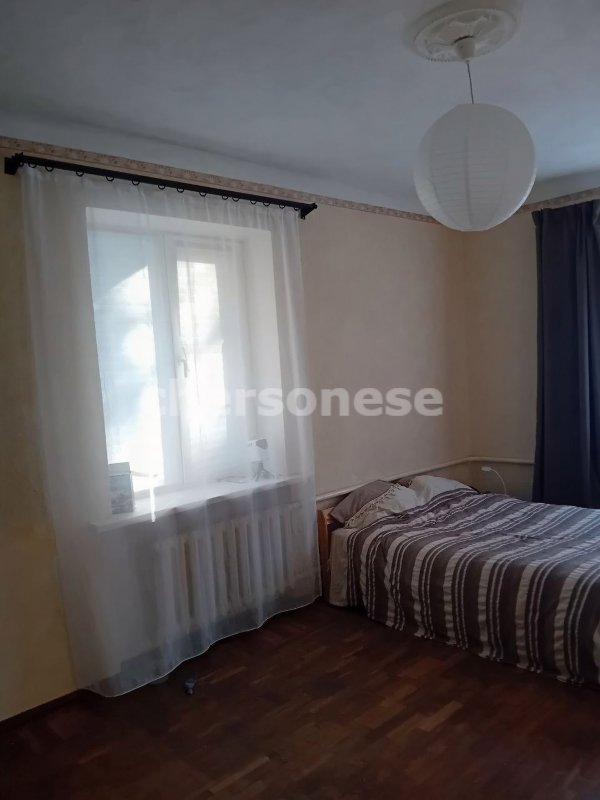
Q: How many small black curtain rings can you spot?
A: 15